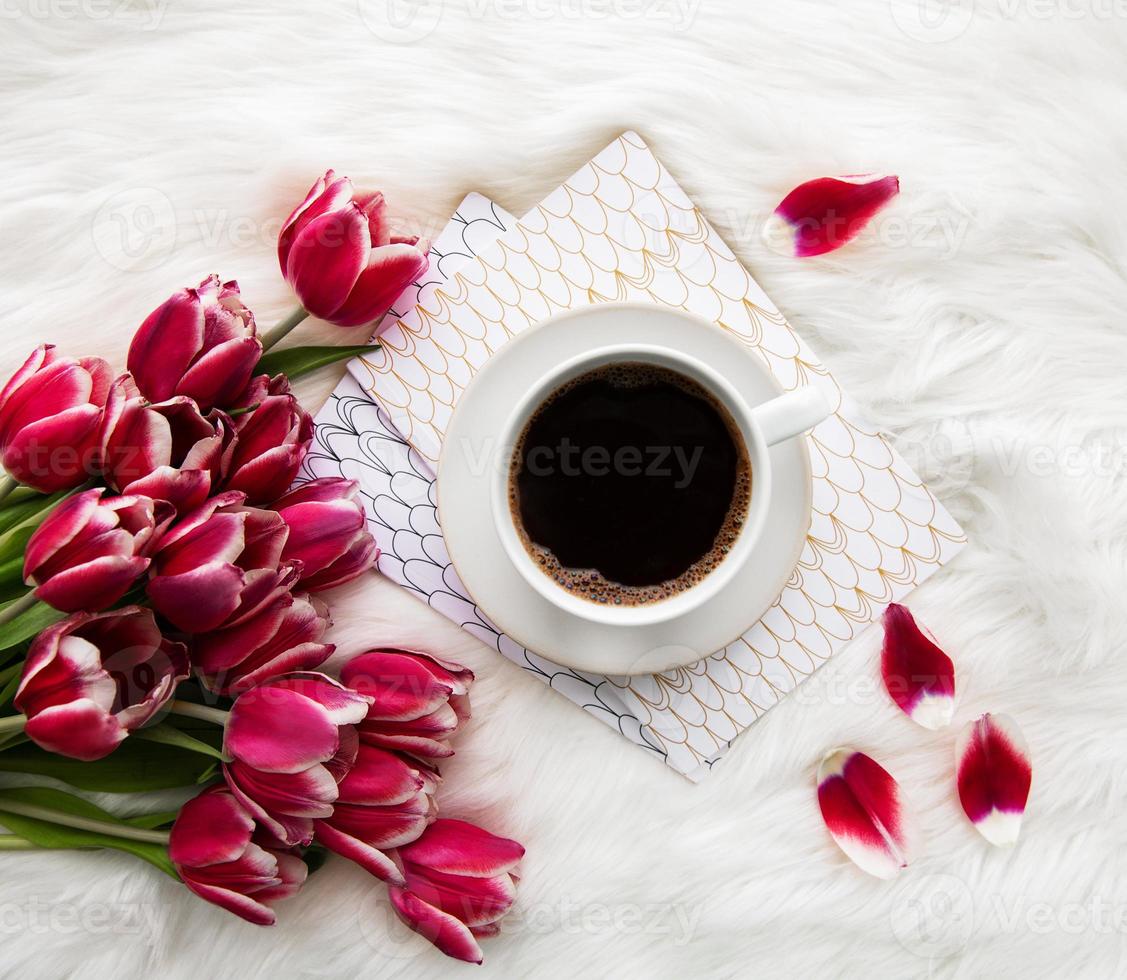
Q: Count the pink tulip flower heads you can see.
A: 15